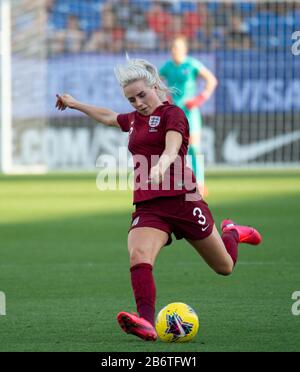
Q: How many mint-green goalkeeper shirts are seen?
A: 1